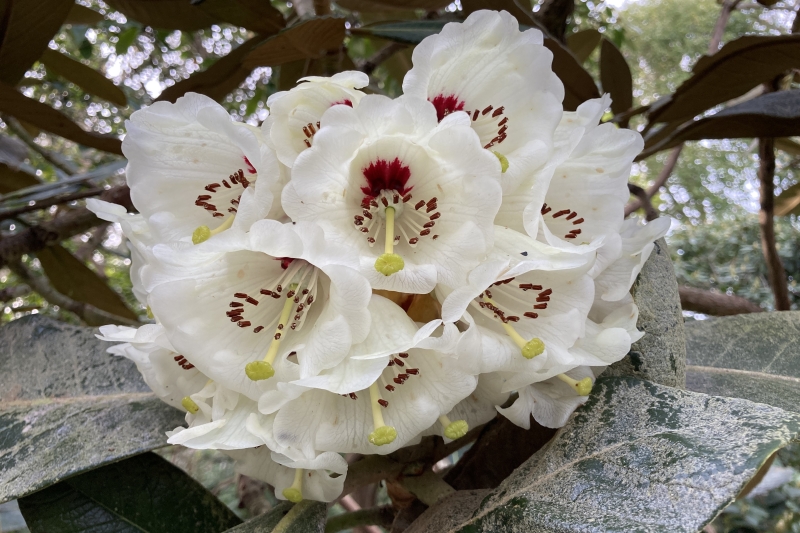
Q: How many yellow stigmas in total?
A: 10